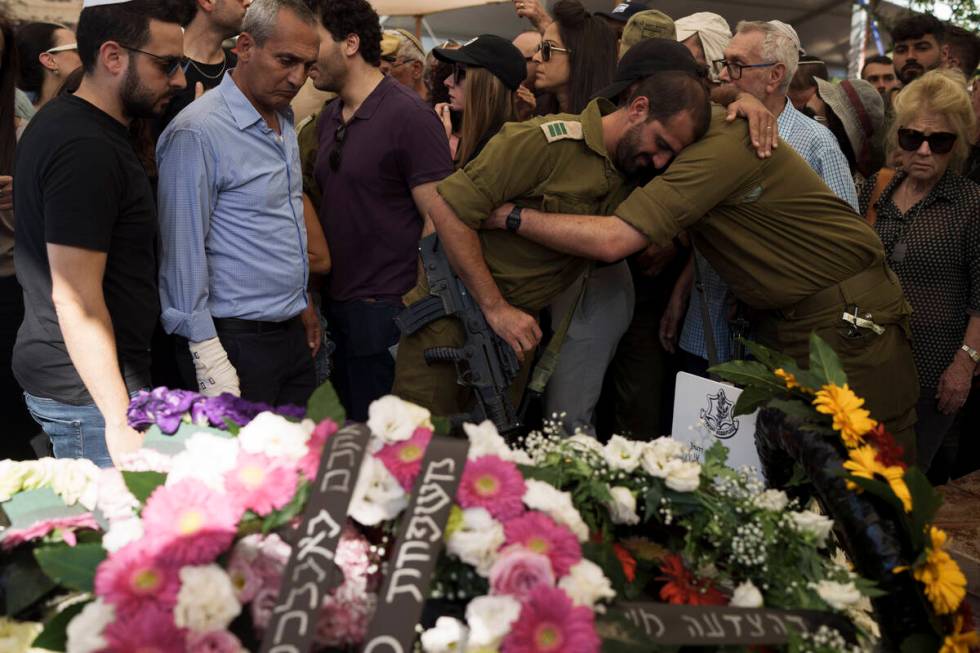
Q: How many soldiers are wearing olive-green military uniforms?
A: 2